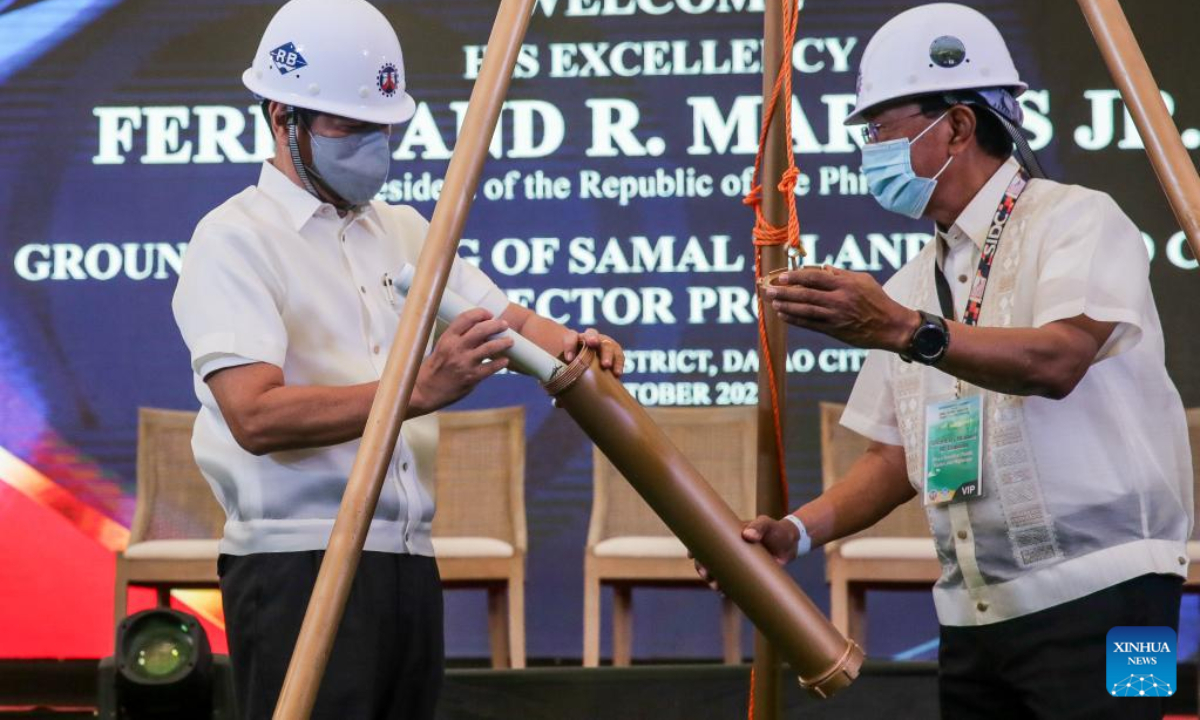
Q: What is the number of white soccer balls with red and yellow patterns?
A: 0